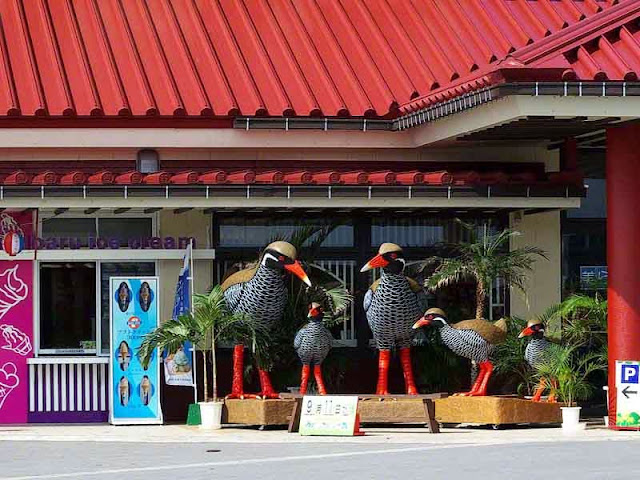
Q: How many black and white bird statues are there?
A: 5